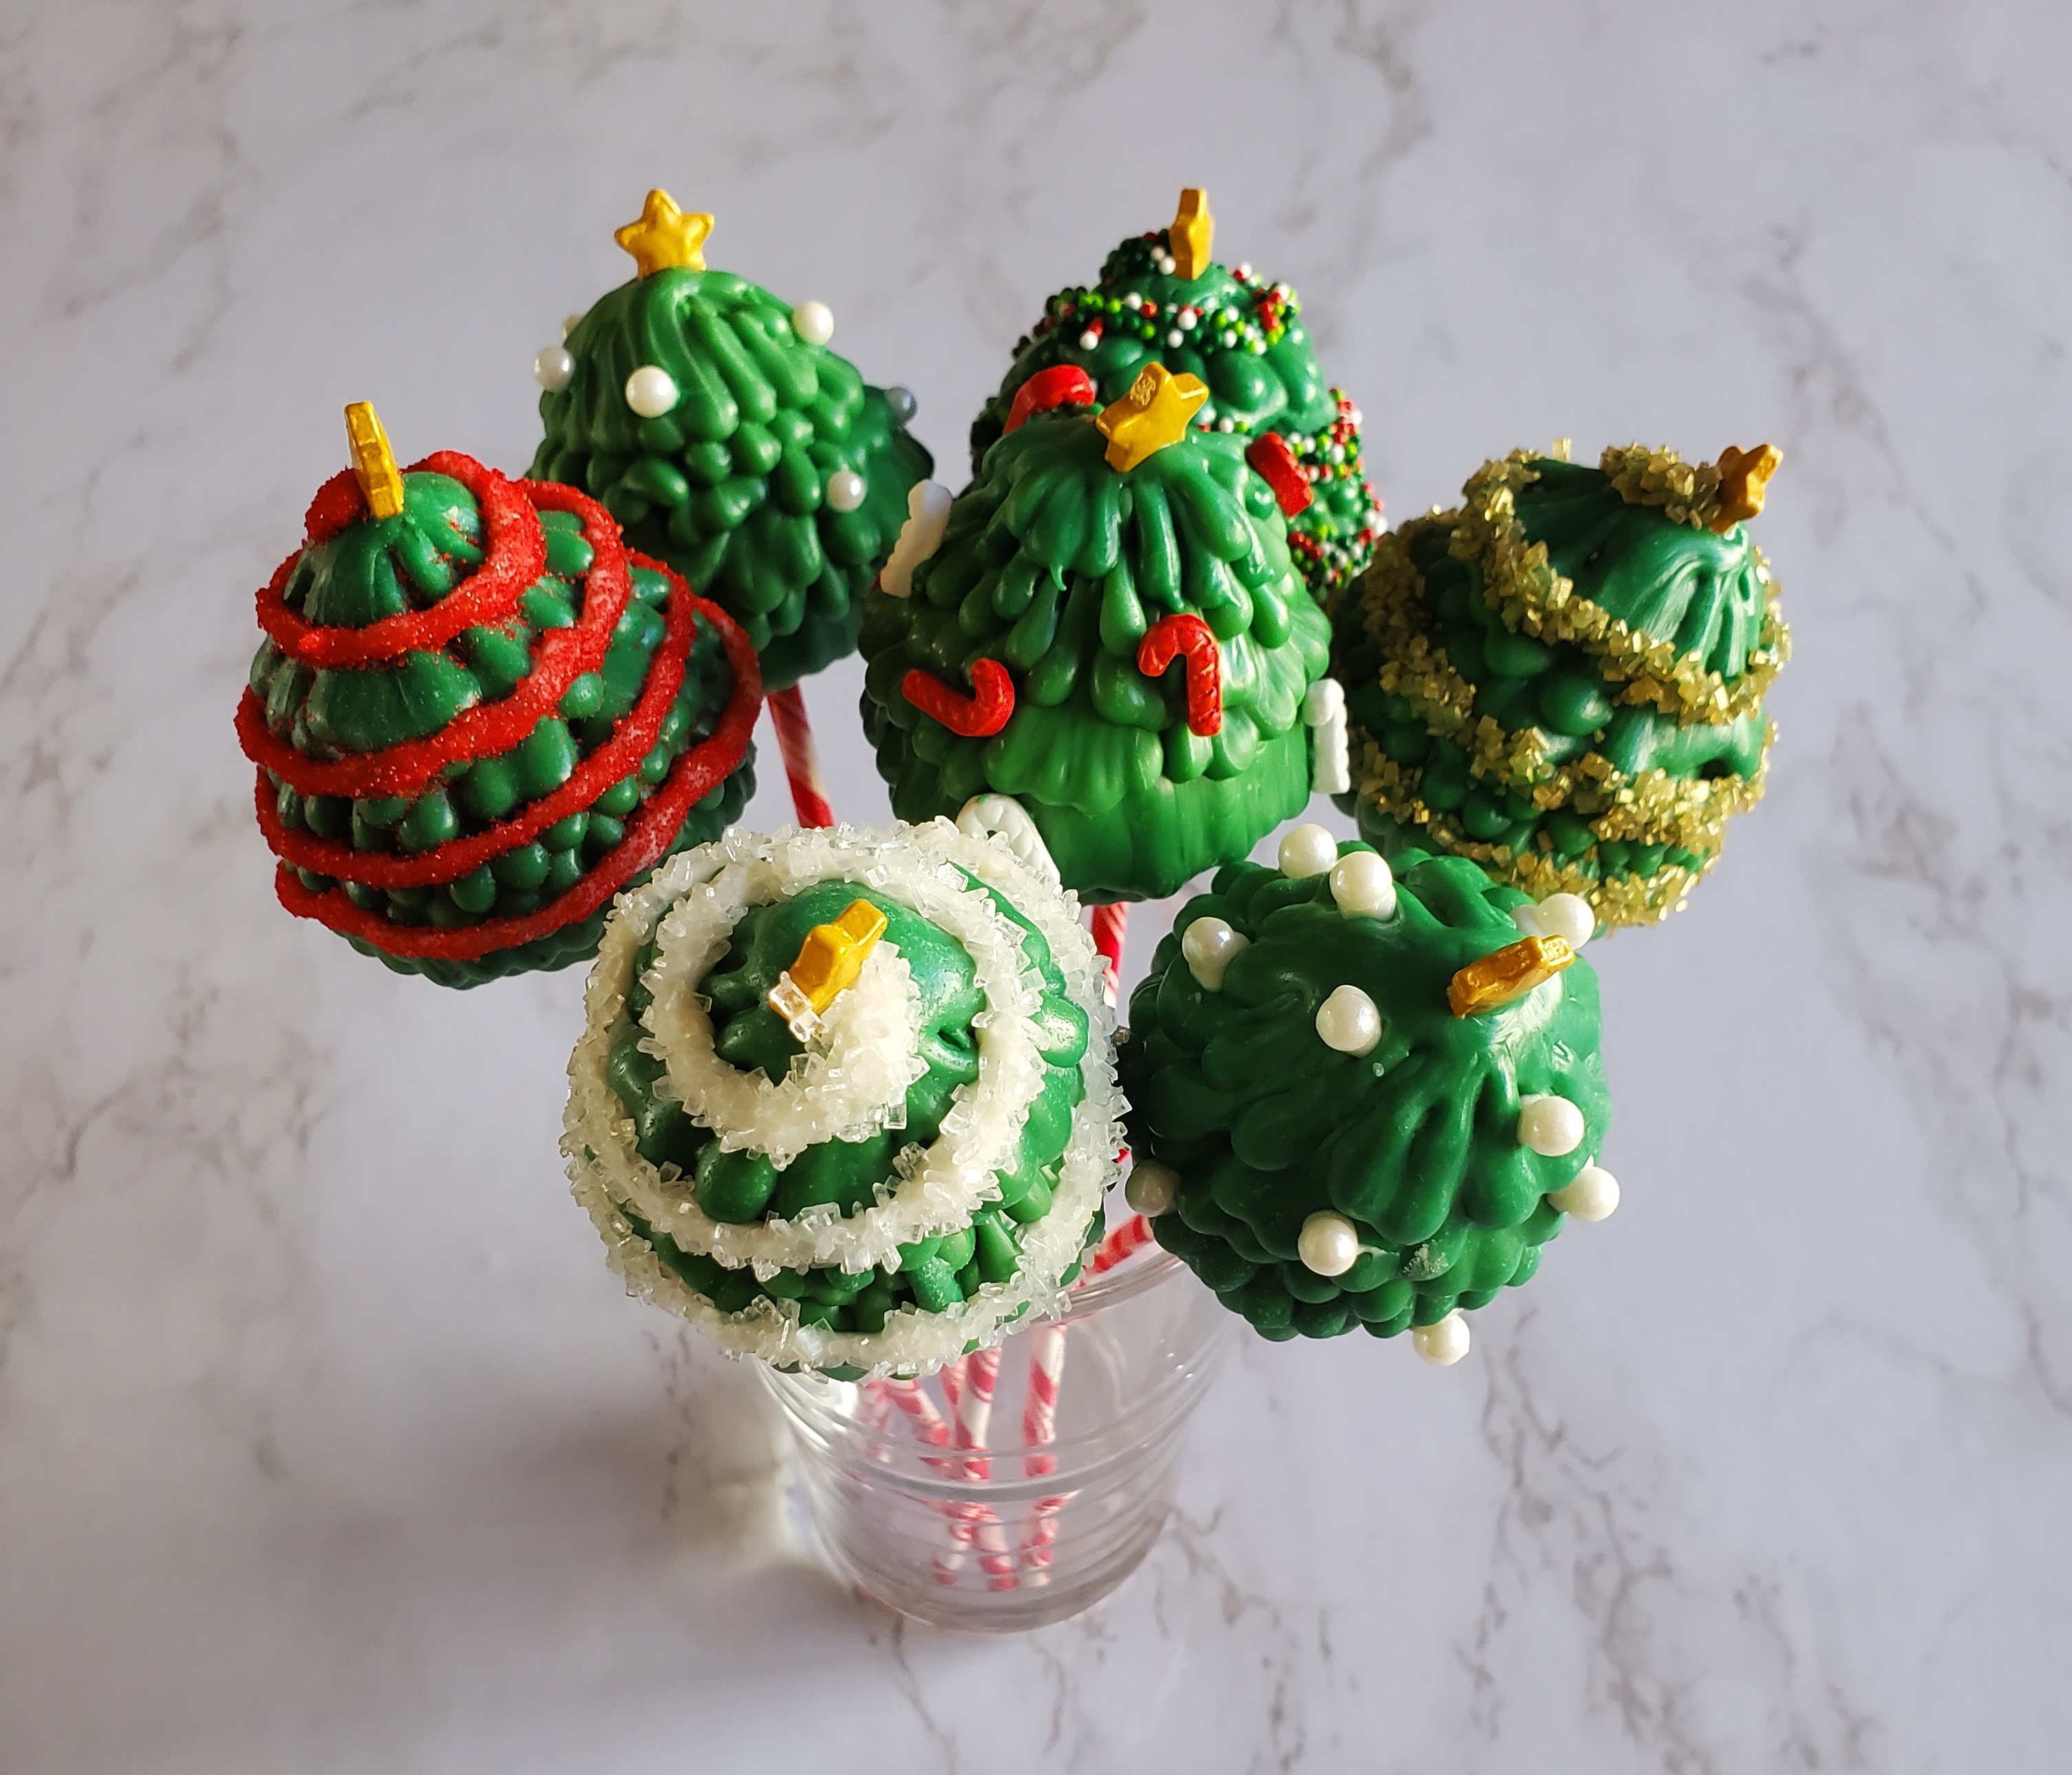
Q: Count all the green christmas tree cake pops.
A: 7